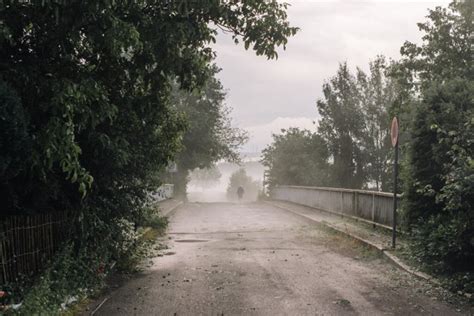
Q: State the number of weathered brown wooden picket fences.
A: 1